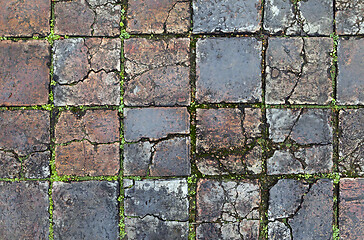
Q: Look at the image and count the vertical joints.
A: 5